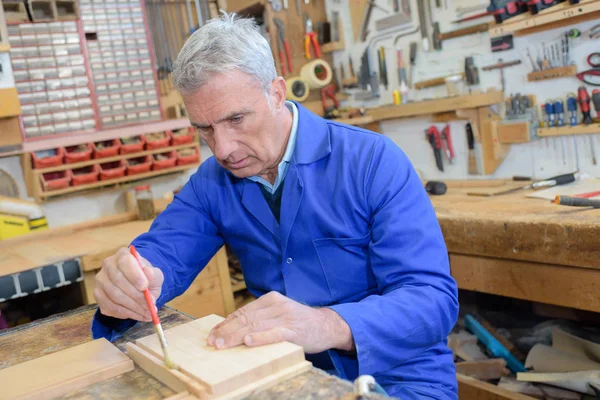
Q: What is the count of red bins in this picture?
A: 12